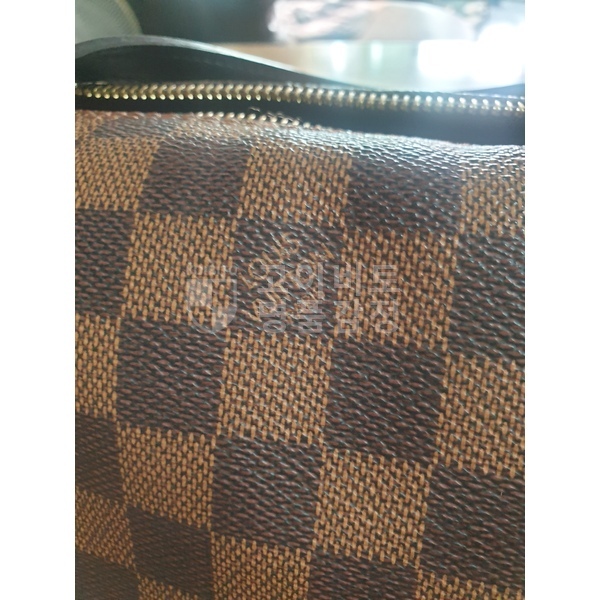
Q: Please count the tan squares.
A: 14